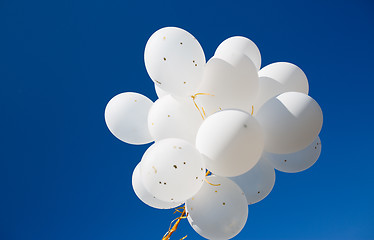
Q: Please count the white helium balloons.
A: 14